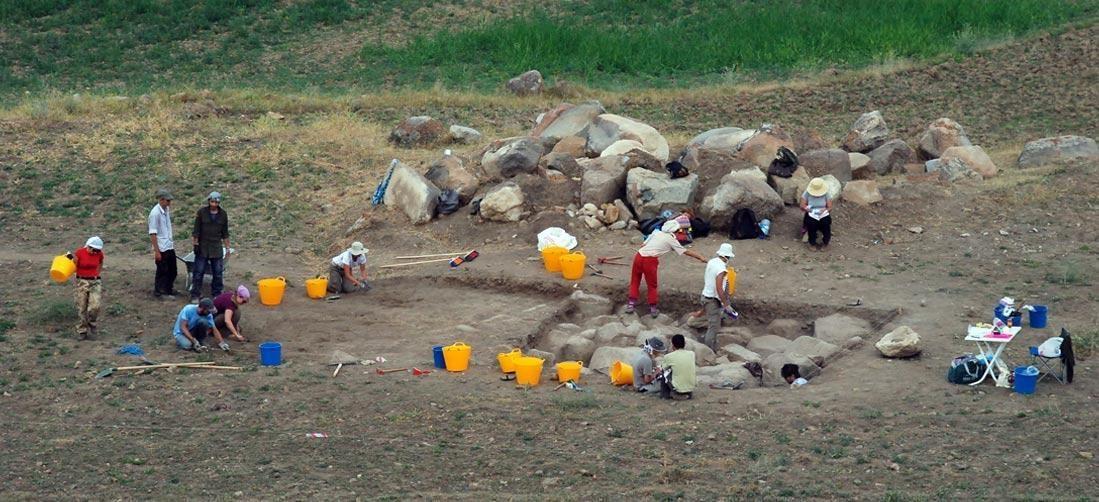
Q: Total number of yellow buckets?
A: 11